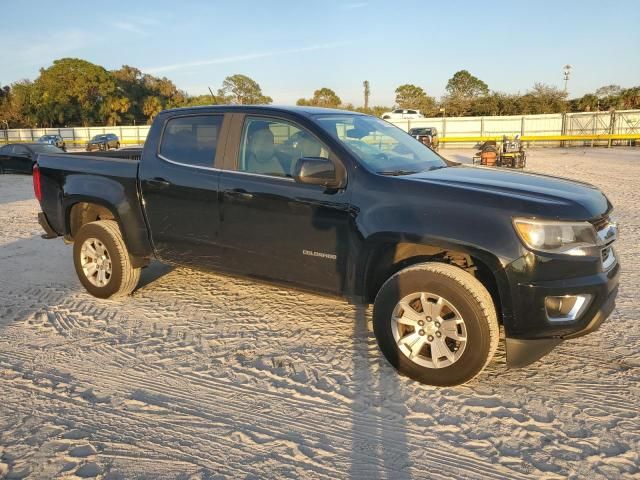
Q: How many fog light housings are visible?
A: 1